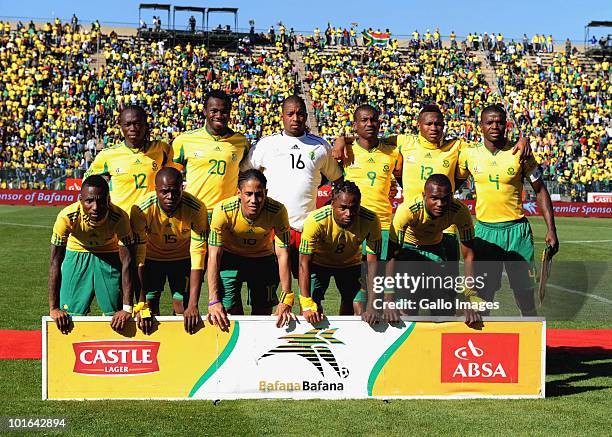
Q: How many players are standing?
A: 6